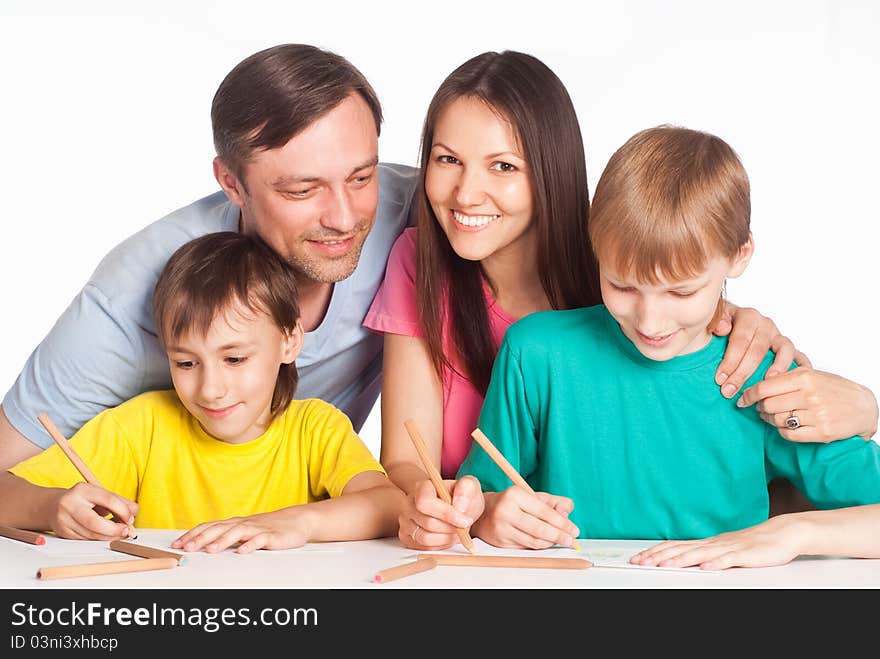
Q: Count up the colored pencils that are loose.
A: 5